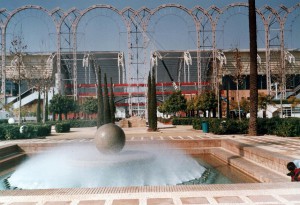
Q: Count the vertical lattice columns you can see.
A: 9